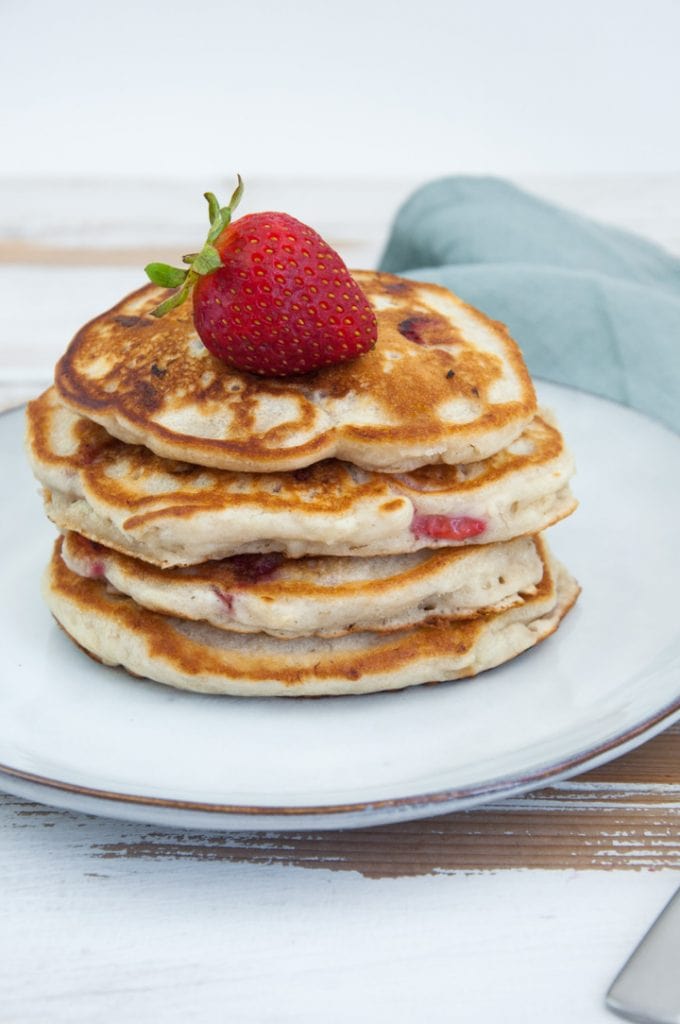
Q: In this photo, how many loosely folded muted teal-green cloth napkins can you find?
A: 1